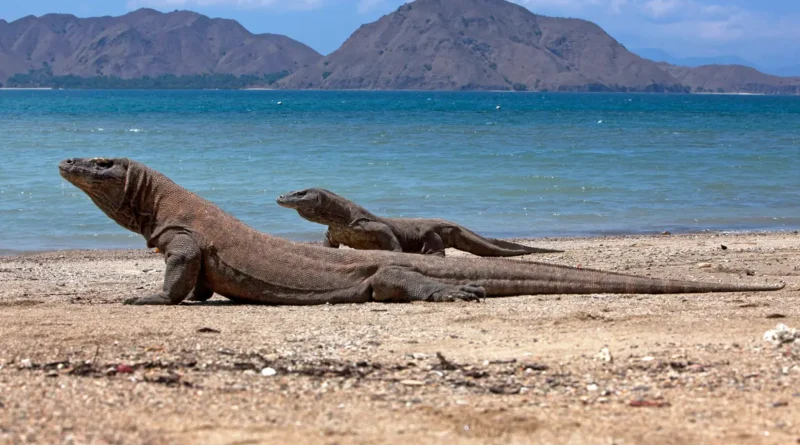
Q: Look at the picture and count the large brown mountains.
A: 2